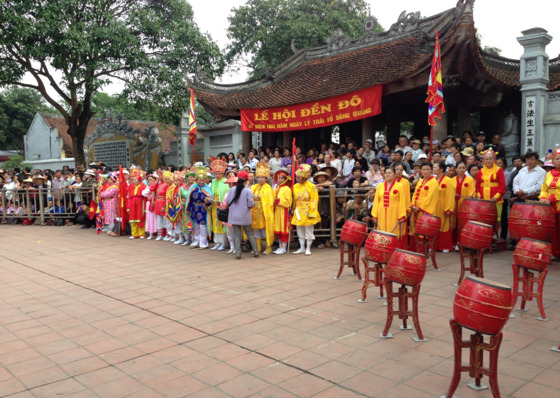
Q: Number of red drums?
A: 9